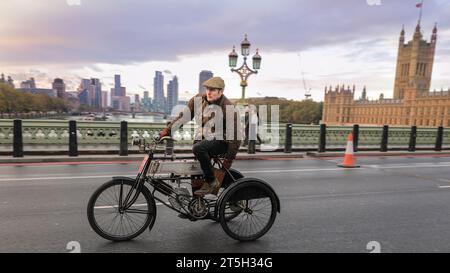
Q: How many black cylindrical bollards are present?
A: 11